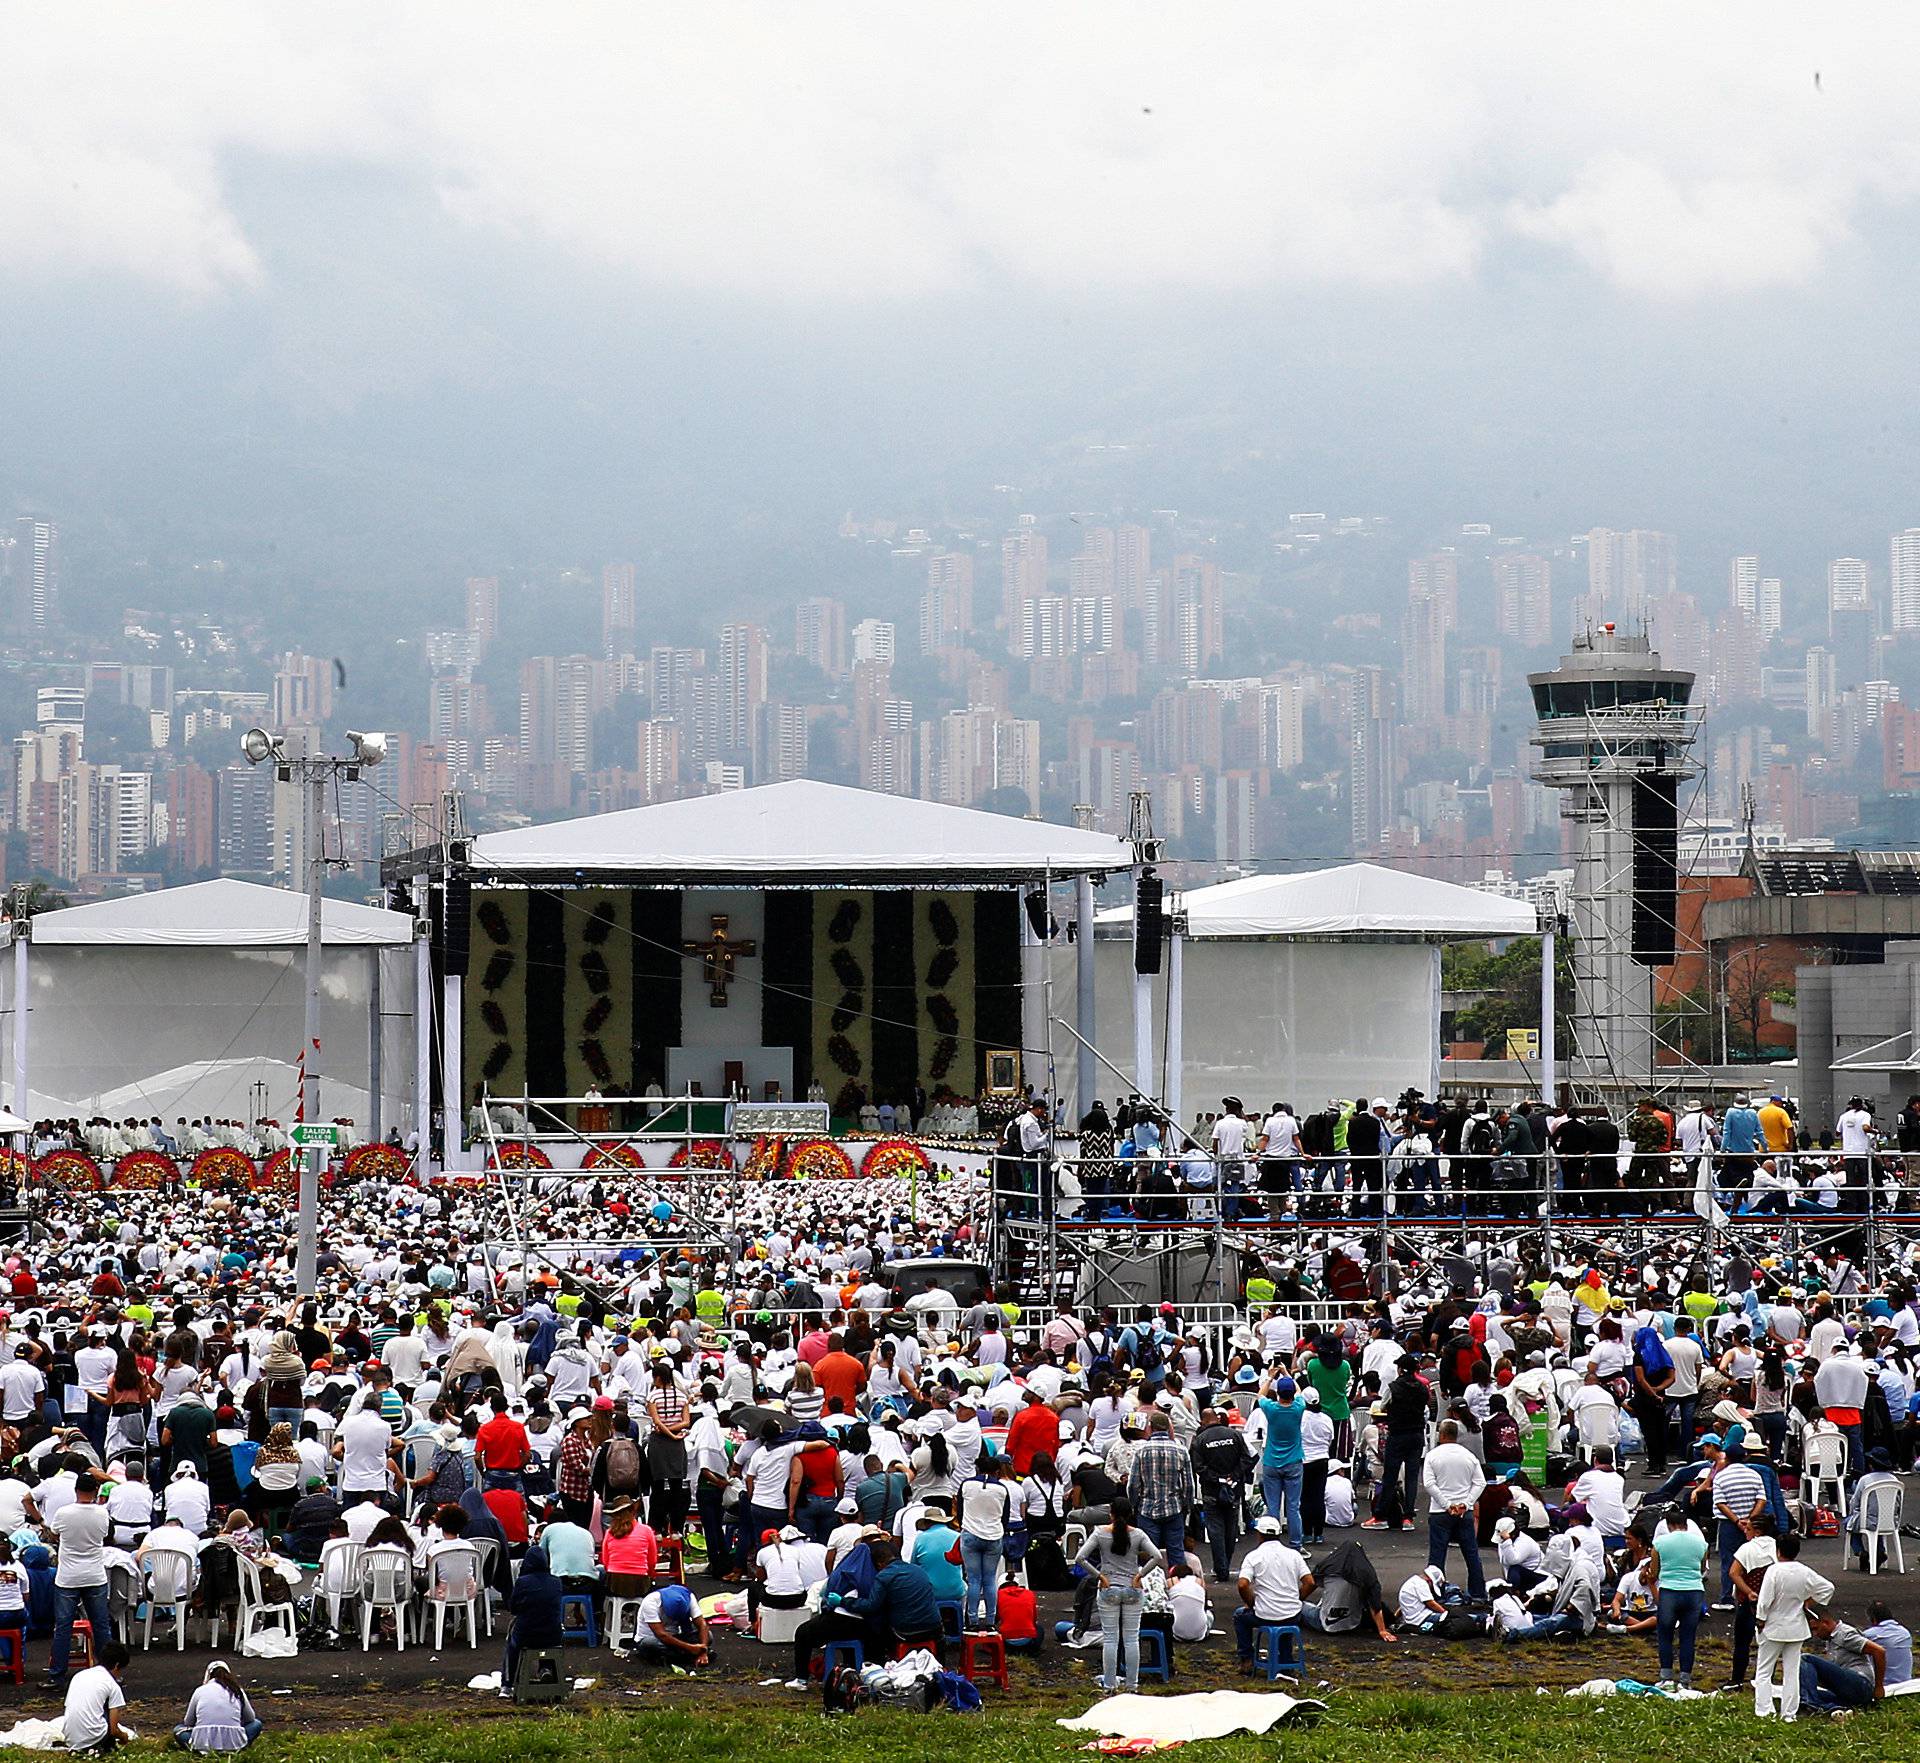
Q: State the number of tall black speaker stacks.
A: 3